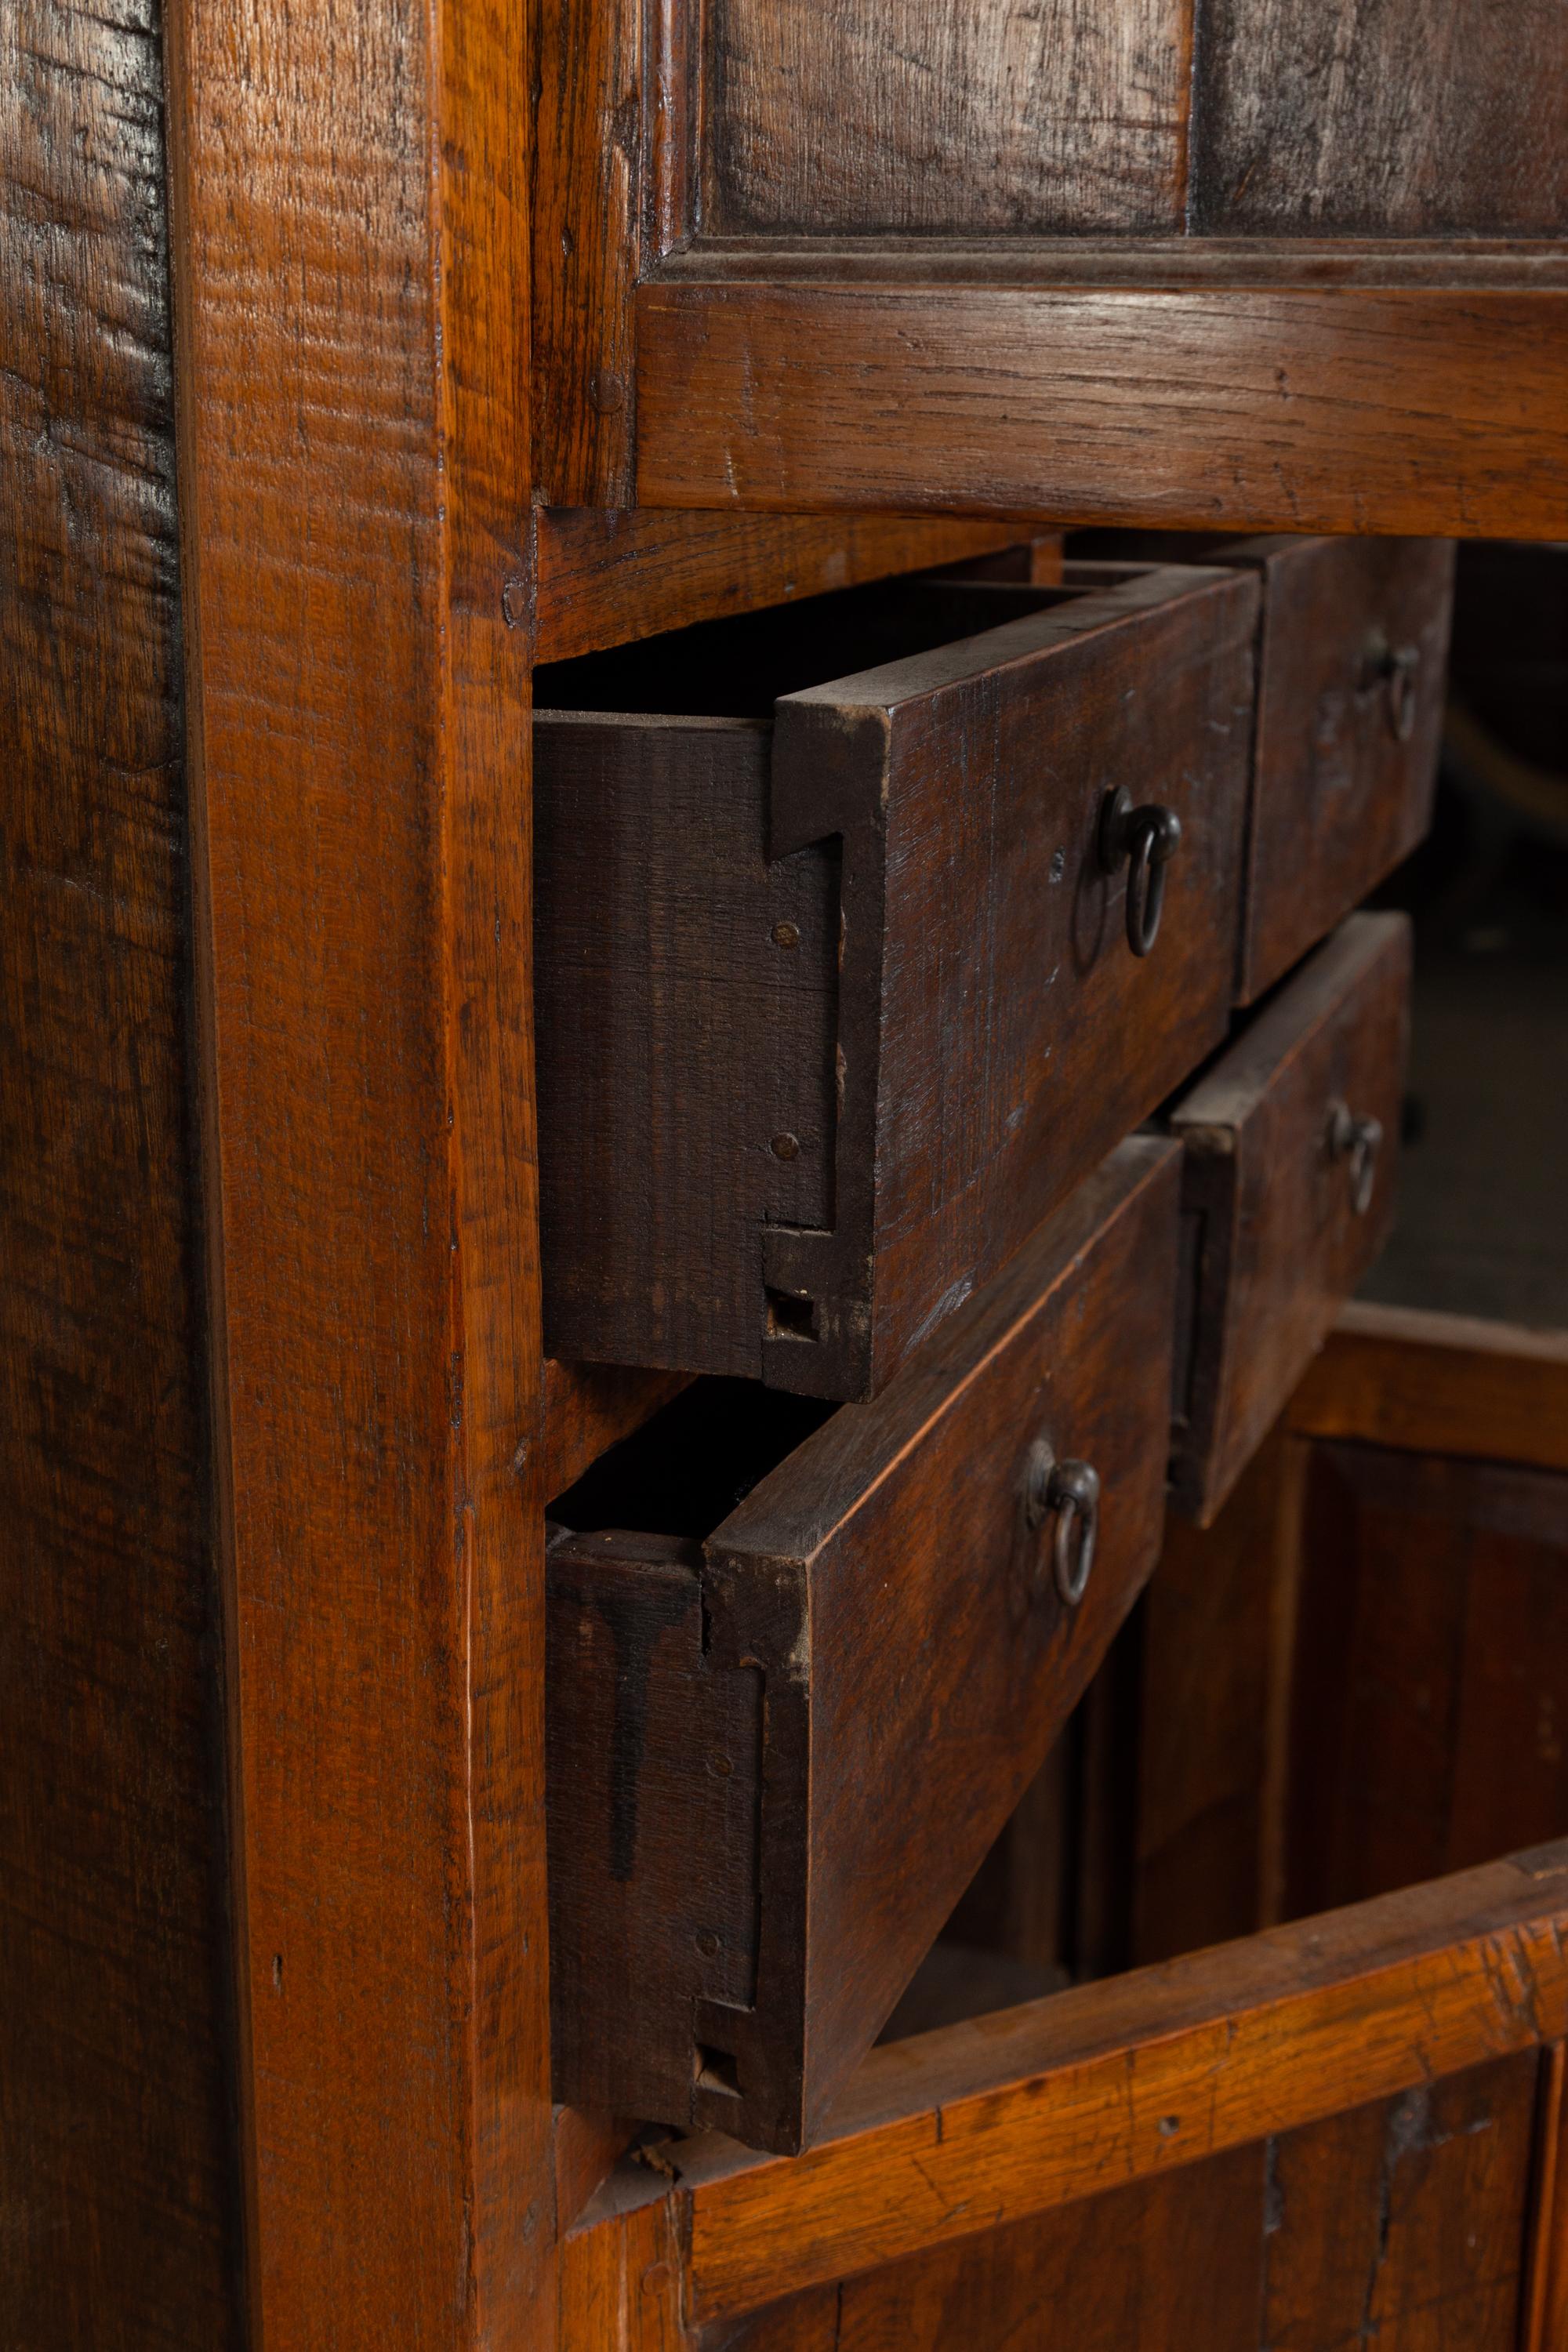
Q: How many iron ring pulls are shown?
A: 4